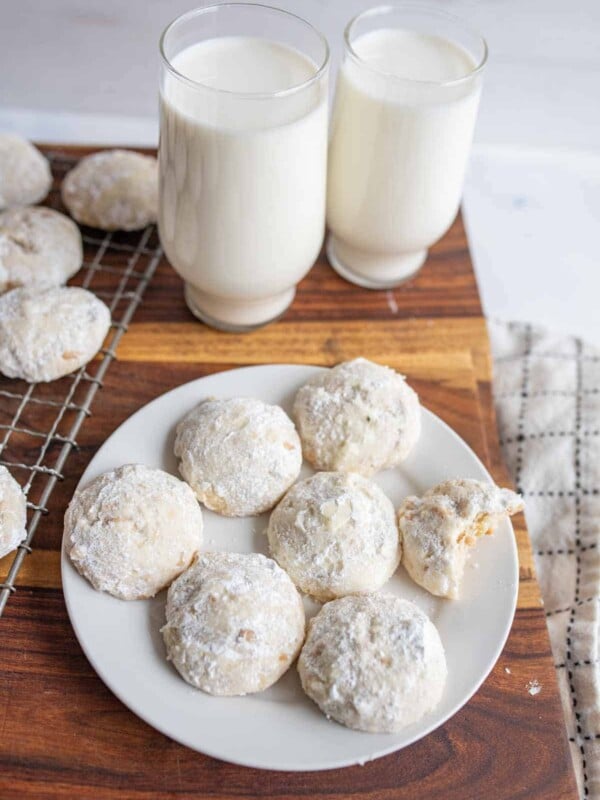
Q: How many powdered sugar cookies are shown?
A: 12